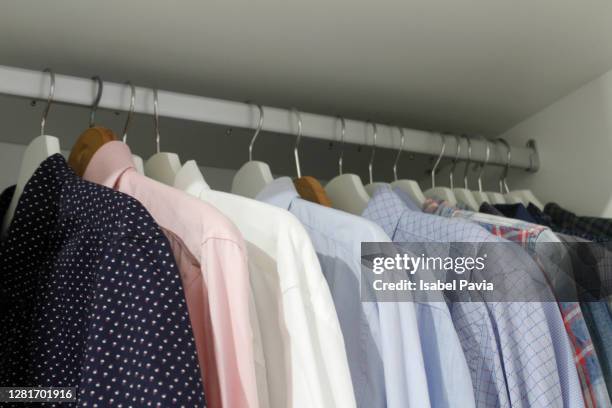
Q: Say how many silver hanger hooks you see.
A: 15